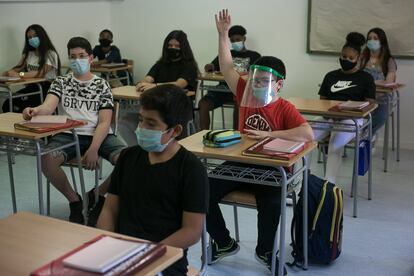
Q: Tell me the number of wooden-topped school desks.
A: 9